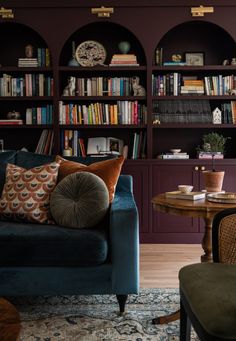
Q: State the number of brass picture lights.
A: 3